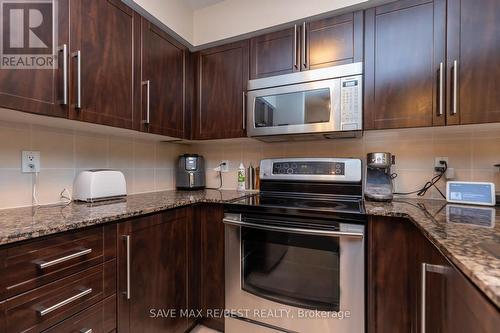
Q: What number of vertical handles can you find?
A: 10